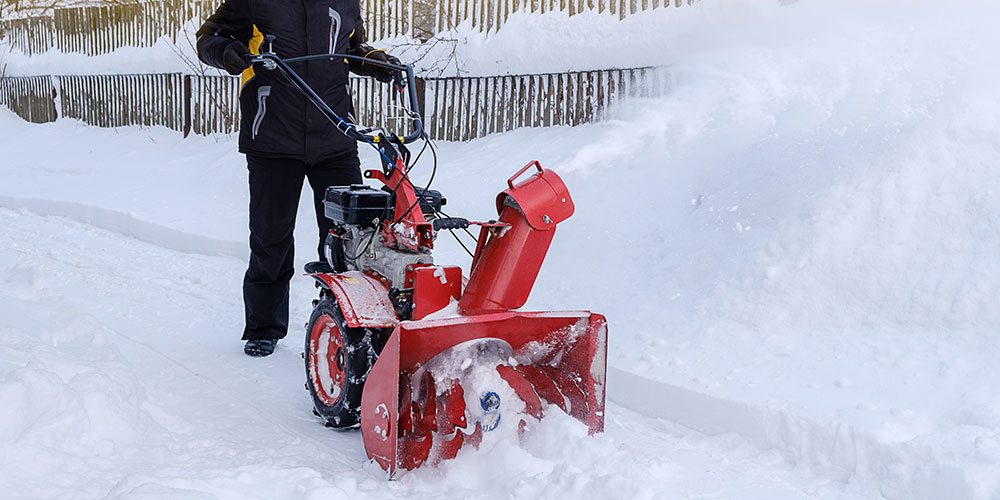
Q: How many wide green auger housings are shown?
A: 0